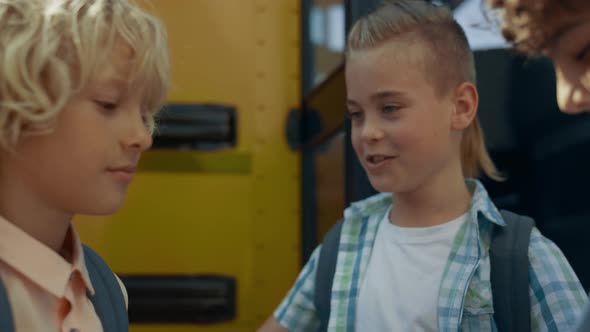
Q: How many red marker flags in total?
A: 0